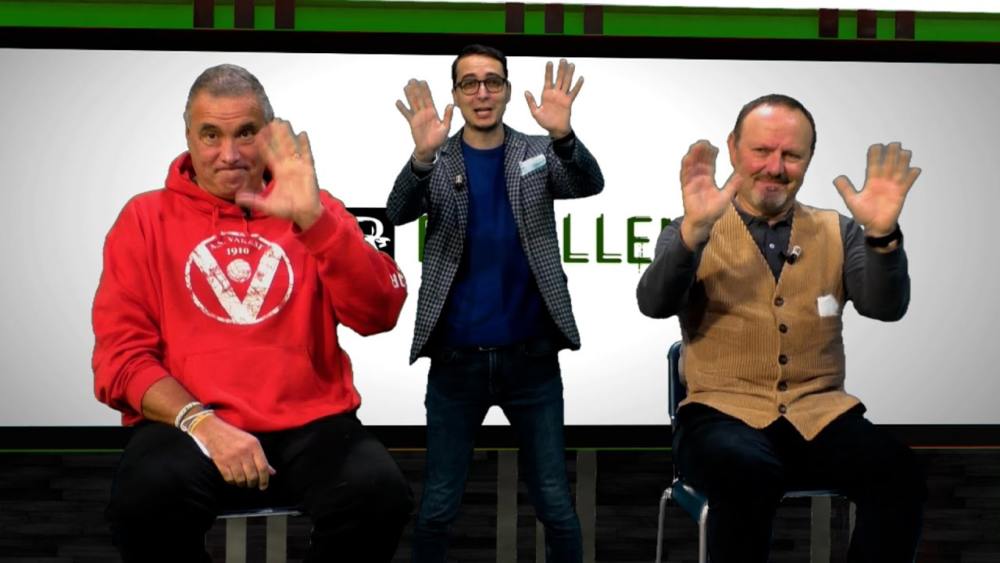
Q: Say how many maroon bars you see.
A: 9